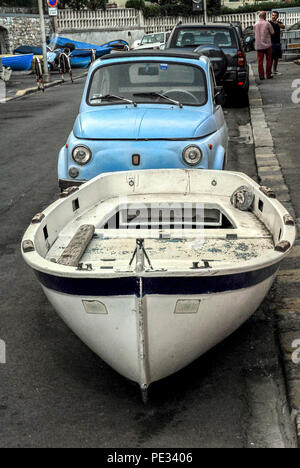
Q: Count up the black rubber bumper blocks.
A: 6